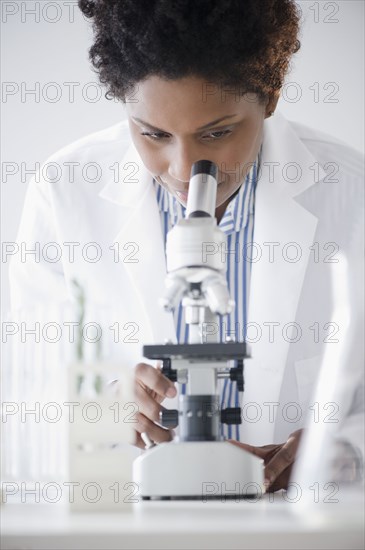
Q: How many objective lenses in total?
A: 3